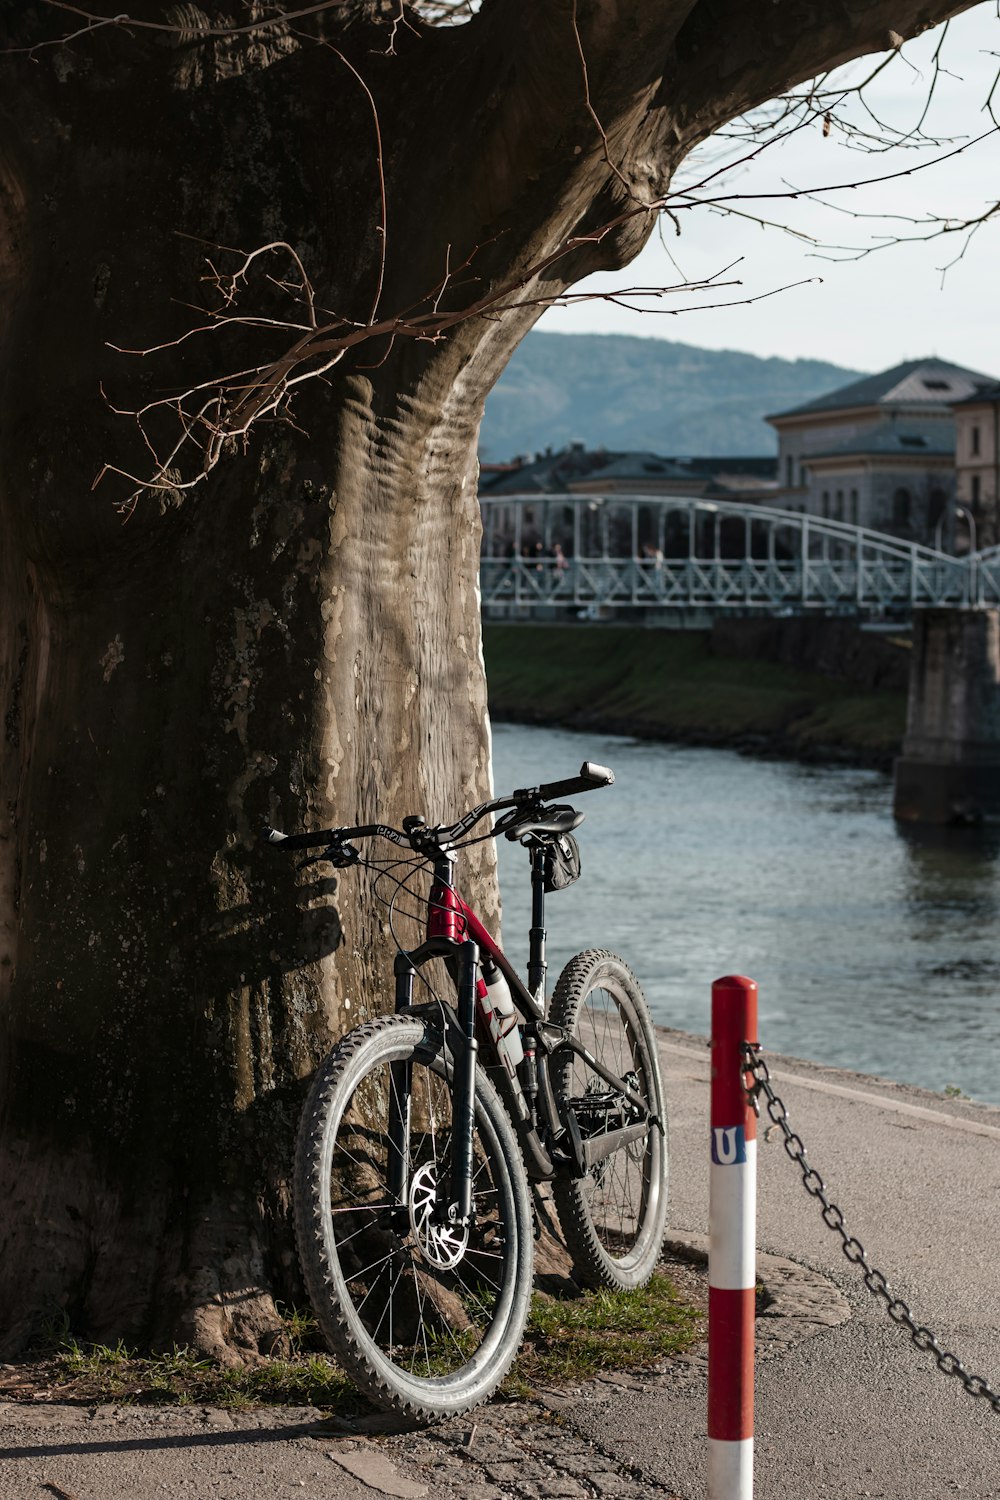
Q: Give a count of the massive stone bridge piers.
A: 1